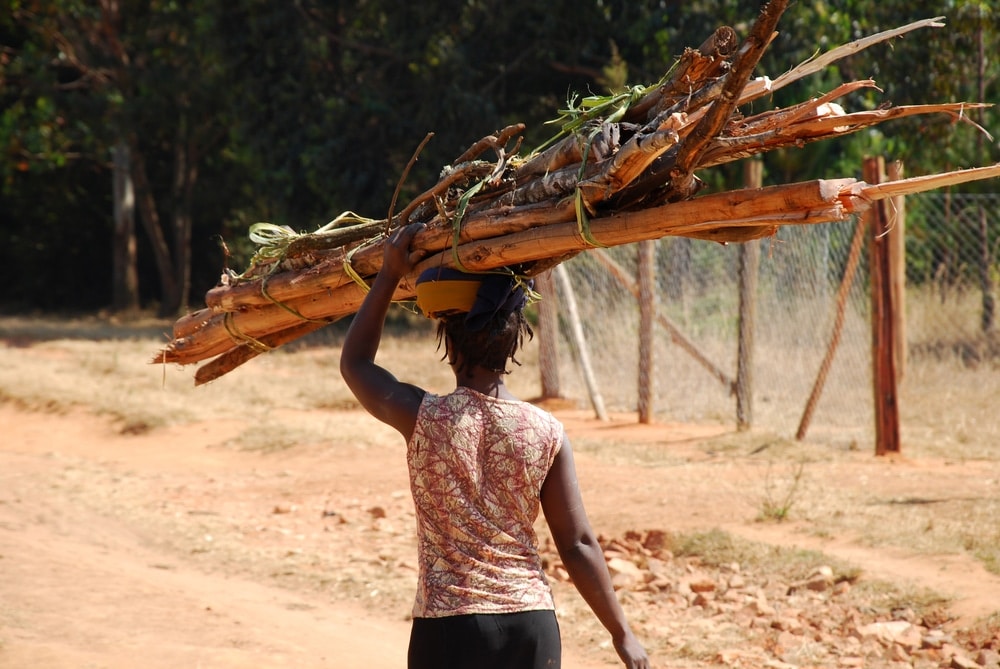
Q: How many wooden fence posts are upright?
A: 5